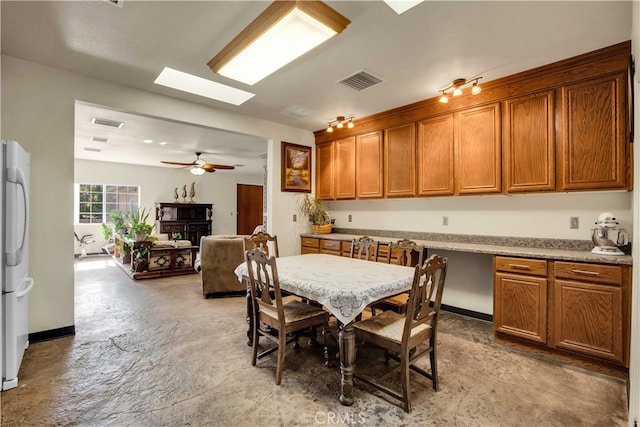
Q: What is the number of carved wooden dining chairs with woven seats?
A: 5